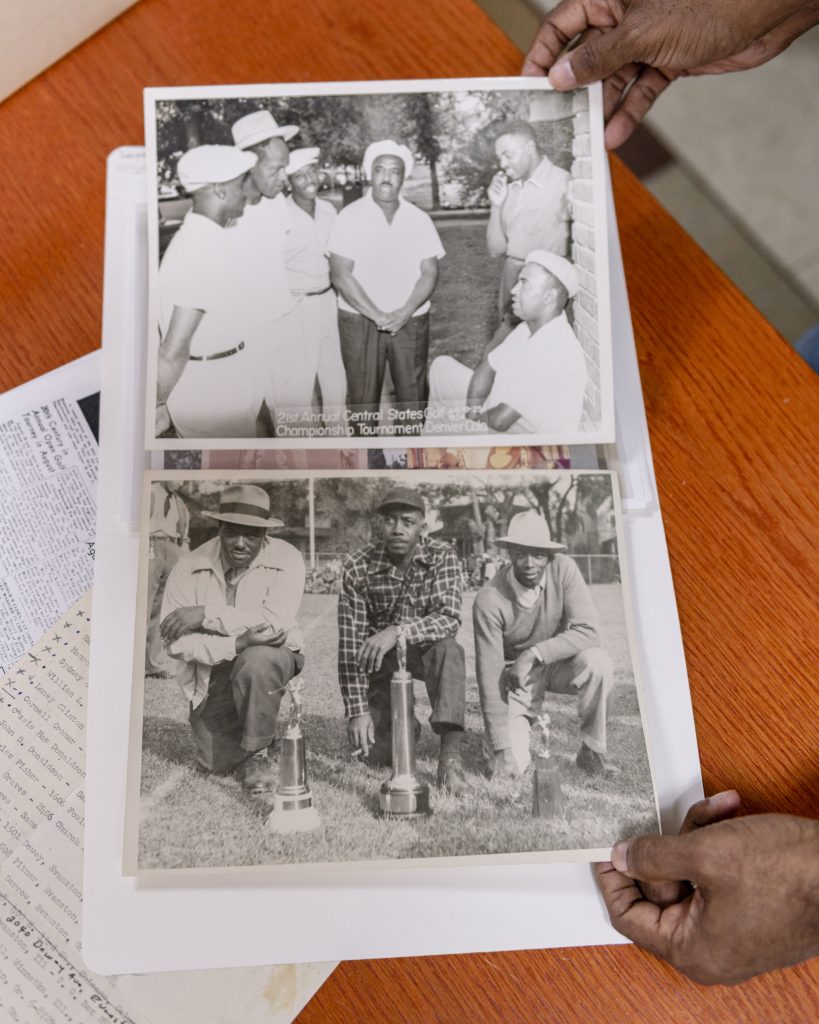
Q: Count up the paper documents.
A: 2